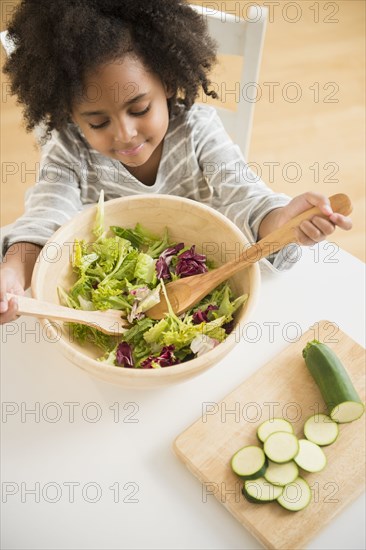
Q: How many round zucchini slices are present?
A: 8